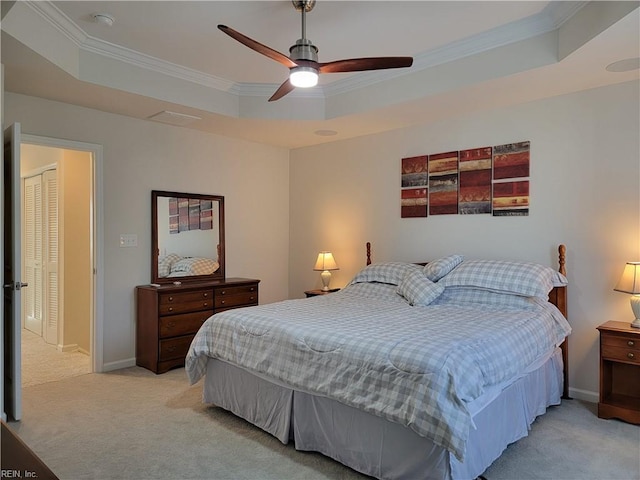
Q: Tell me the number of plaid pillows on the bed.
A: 4